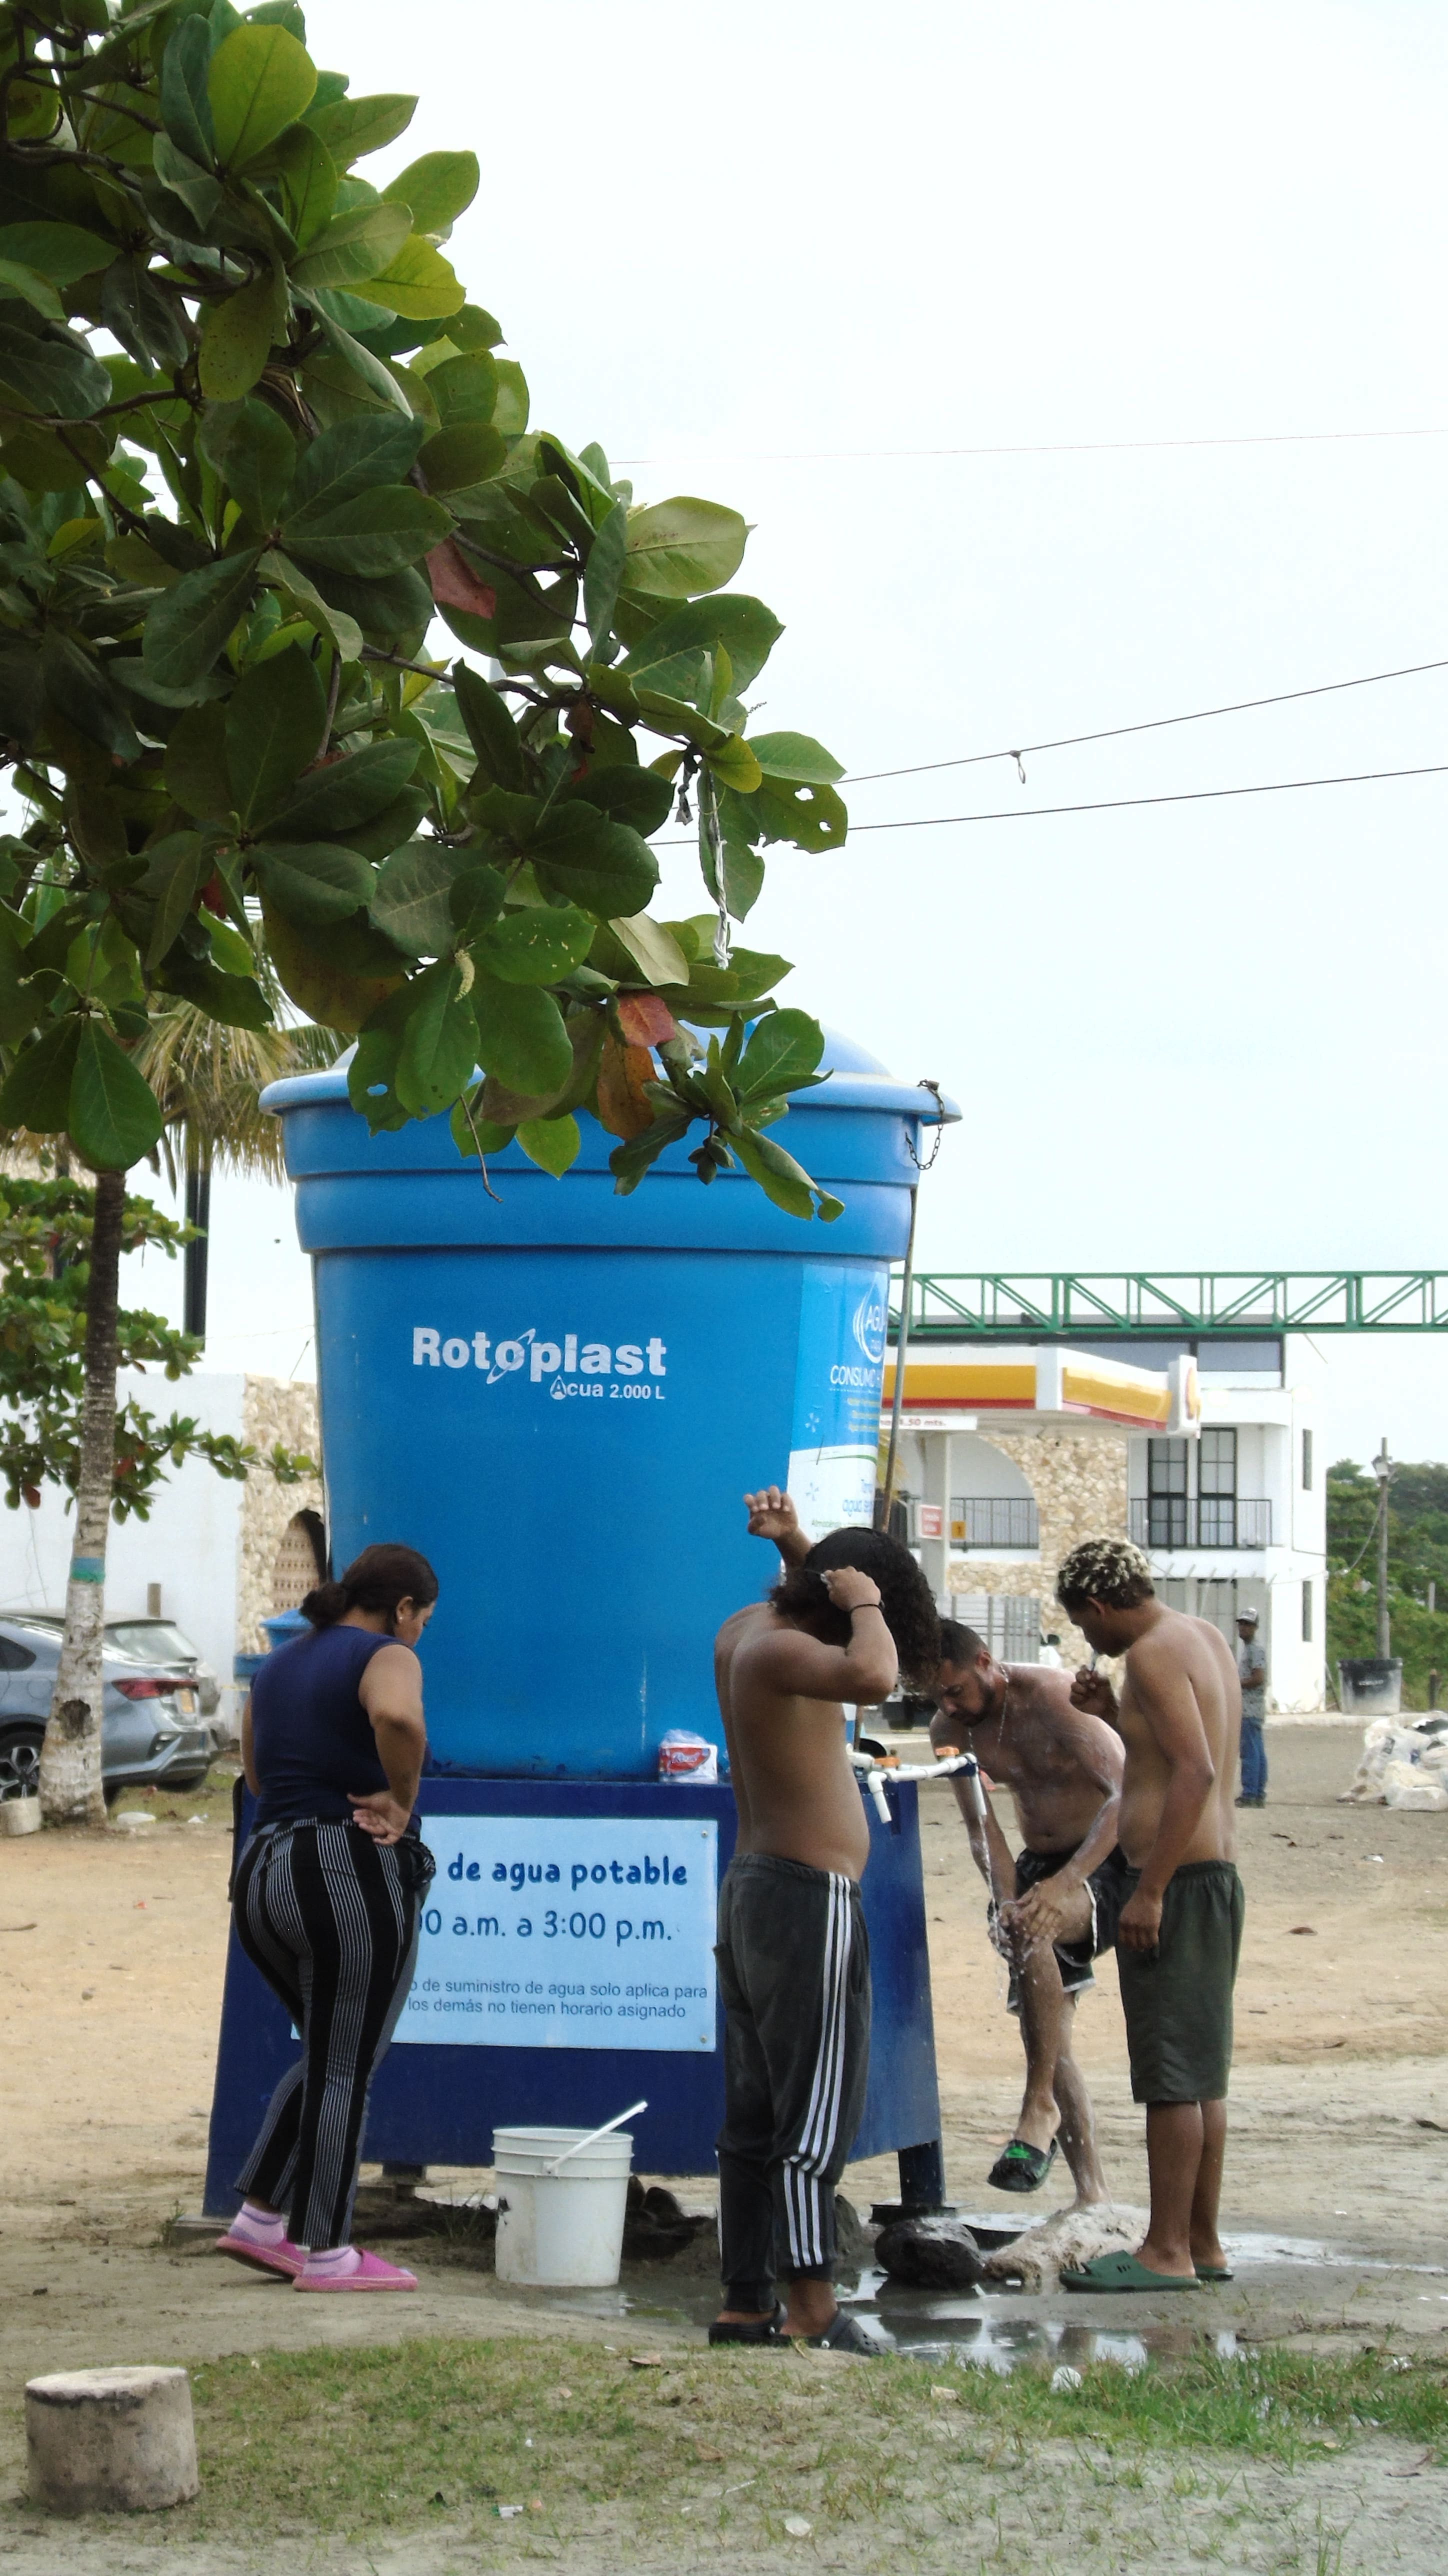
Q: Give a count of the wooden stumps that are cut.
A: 1